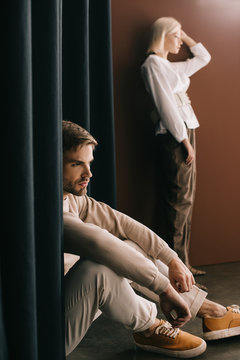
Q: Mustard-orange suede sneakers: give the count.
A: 2